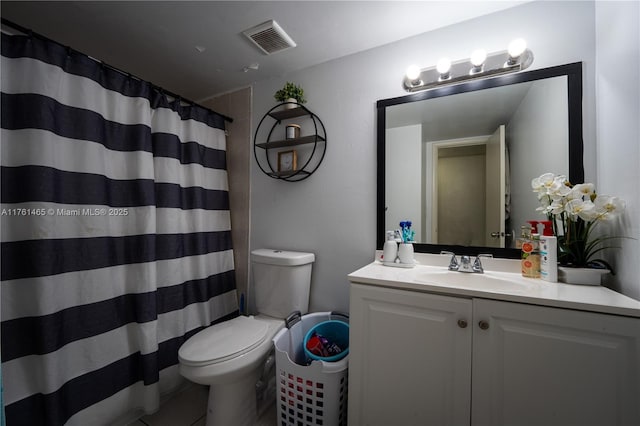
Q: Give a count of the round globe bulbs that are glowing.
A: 4